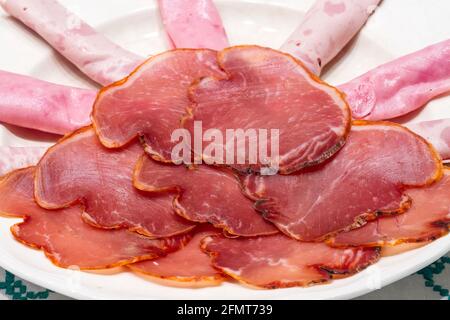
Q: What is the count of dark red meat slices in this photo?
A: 9